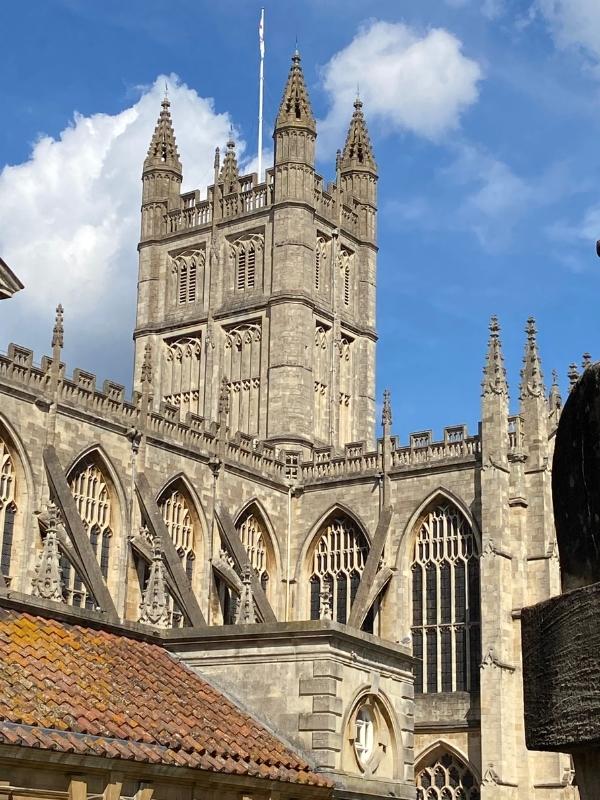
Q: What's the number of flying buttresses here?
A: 4